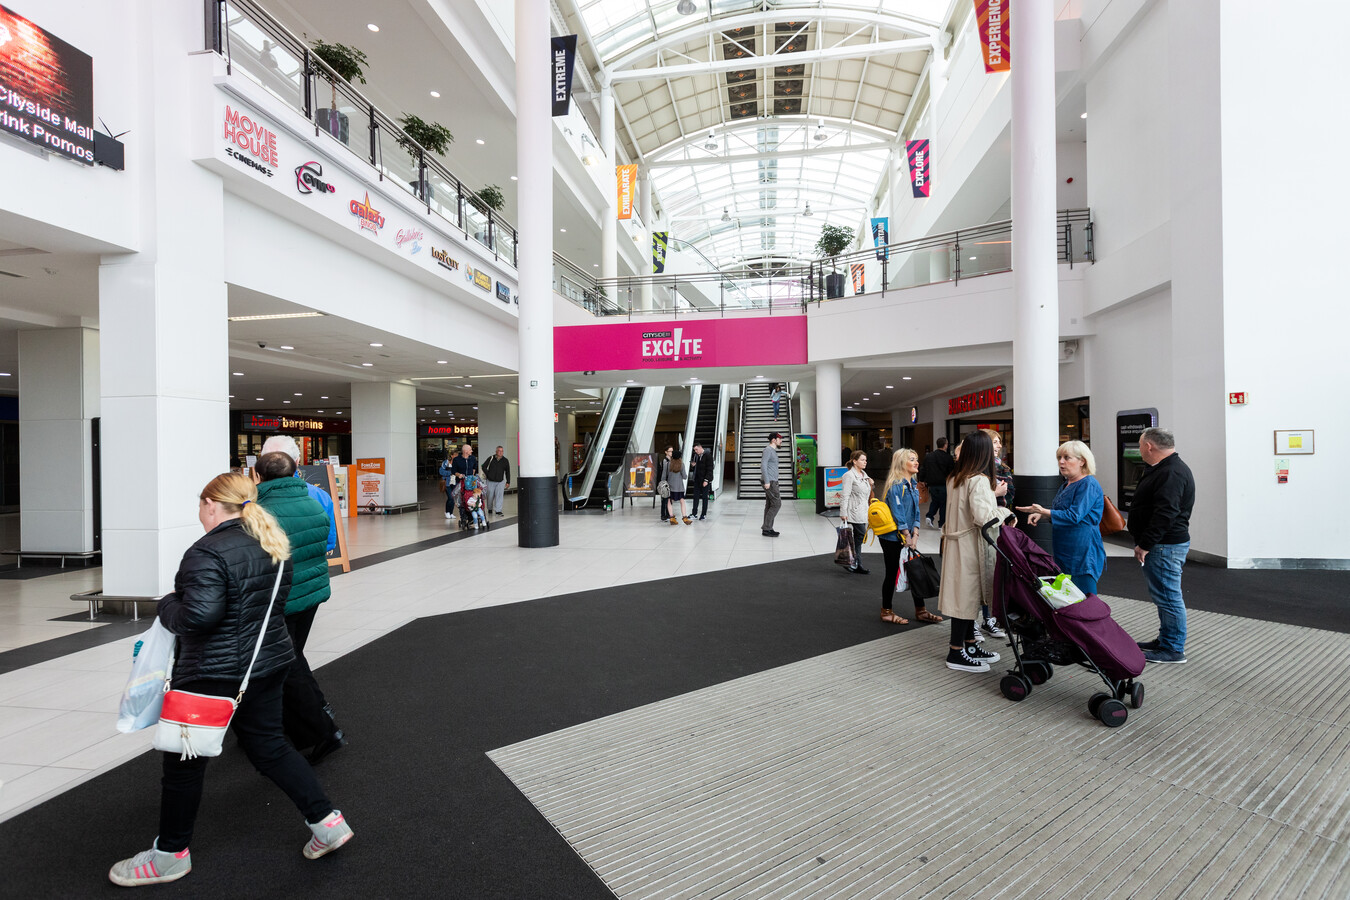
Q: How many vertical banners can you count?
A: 7